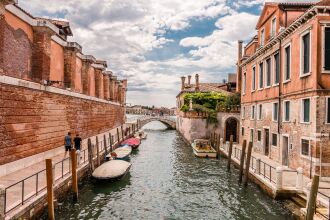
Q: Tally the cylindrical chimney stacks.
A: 3